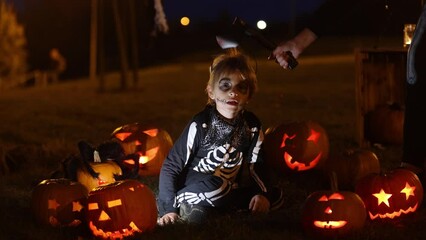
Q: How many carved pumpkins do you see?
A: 6